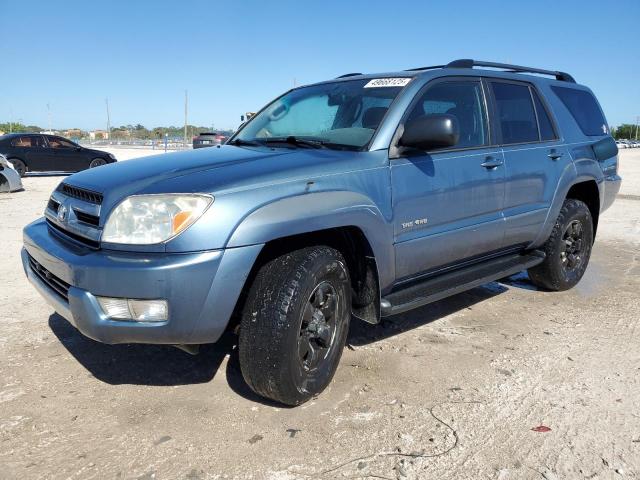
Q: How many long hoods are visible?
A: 1